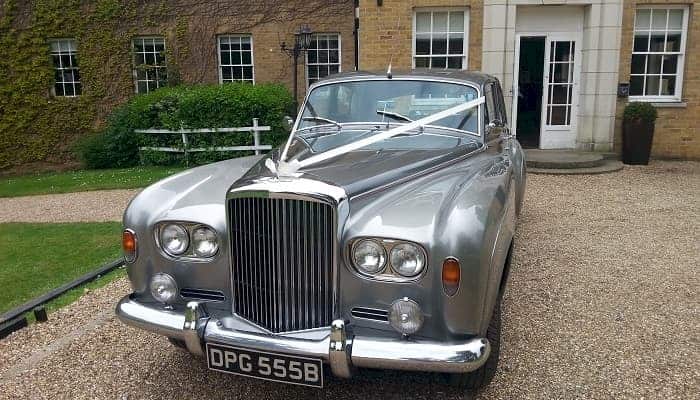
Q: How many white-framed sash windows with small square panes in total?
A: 6